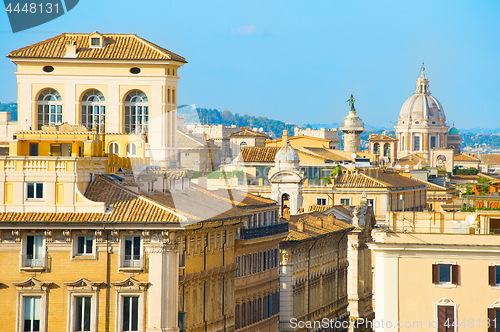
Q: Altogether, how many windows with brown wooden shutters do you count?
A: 4